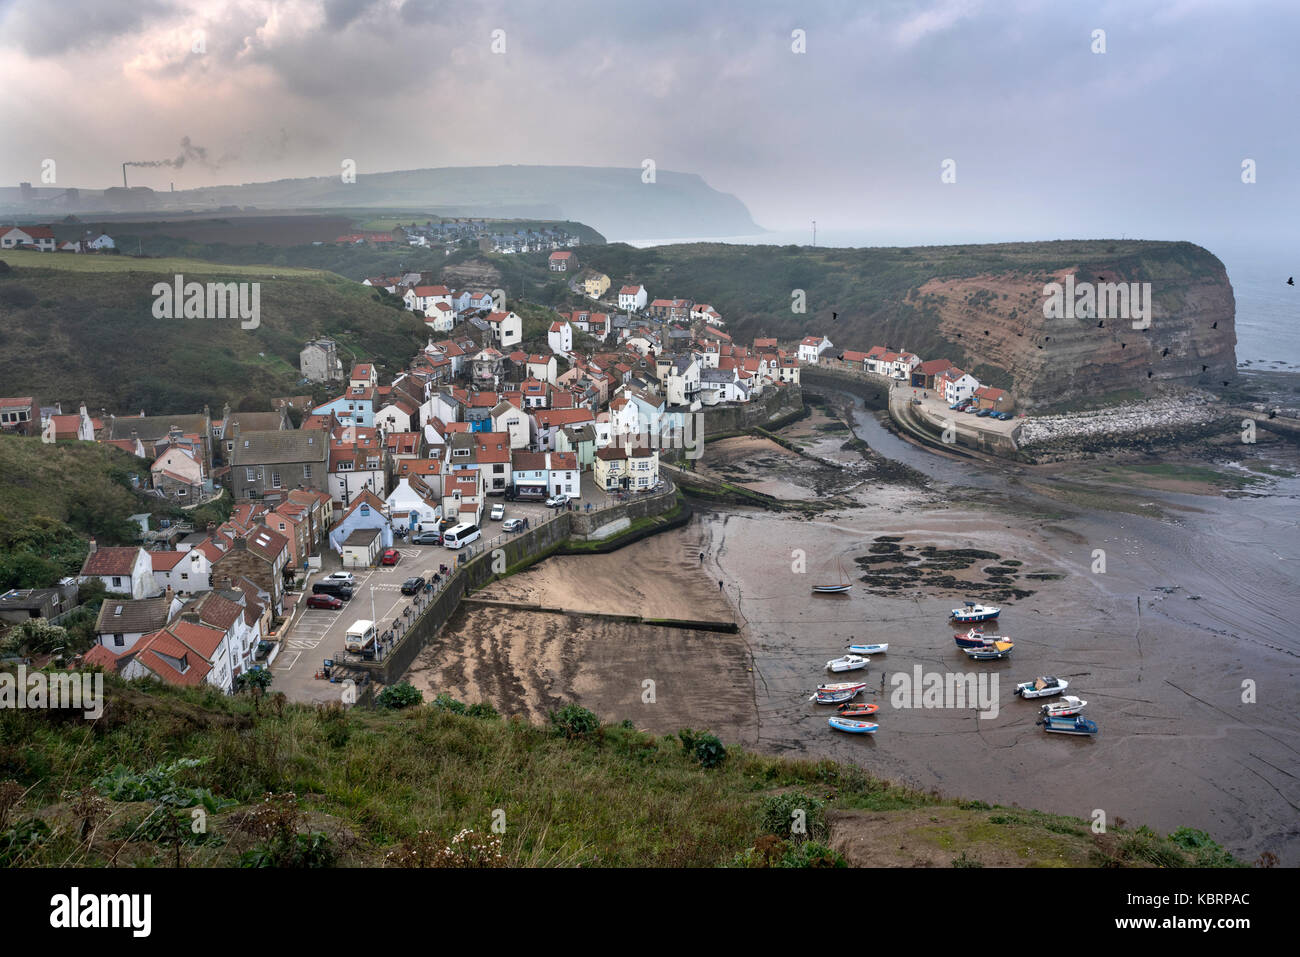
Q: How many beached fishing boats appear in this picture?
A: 13